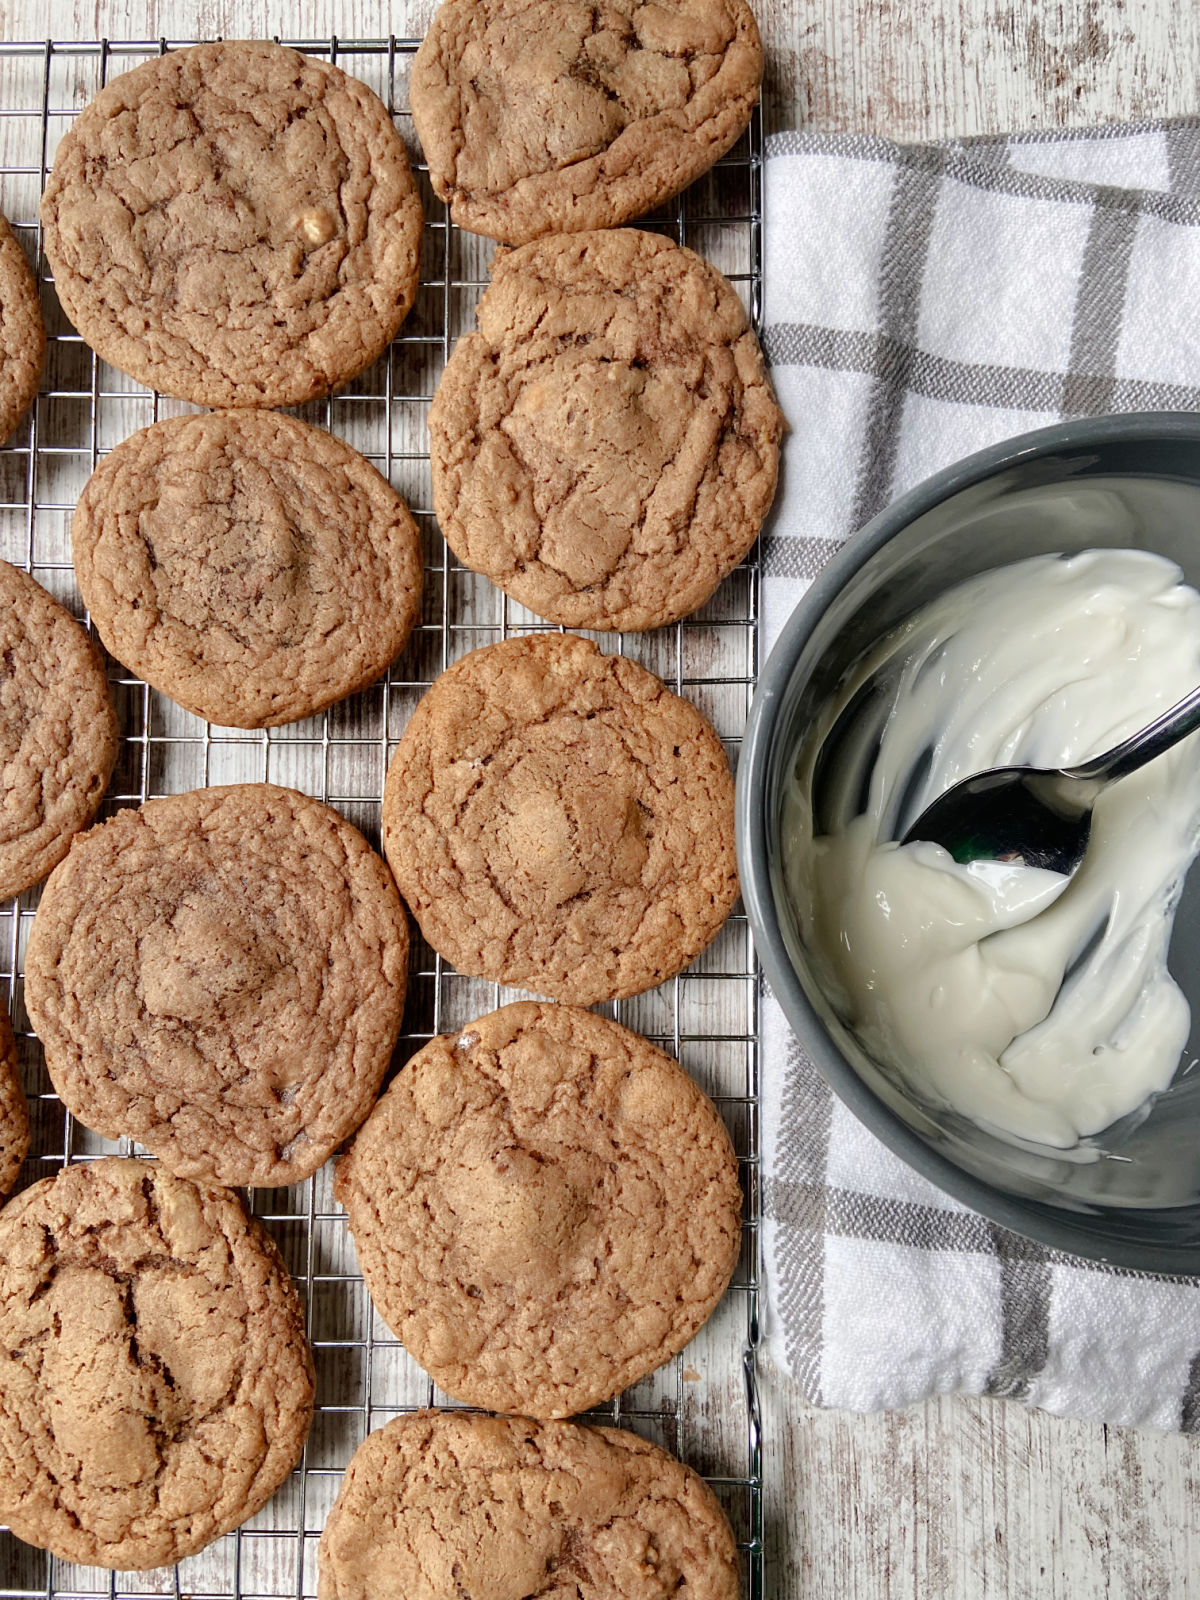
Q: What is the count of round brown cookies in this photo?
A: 12